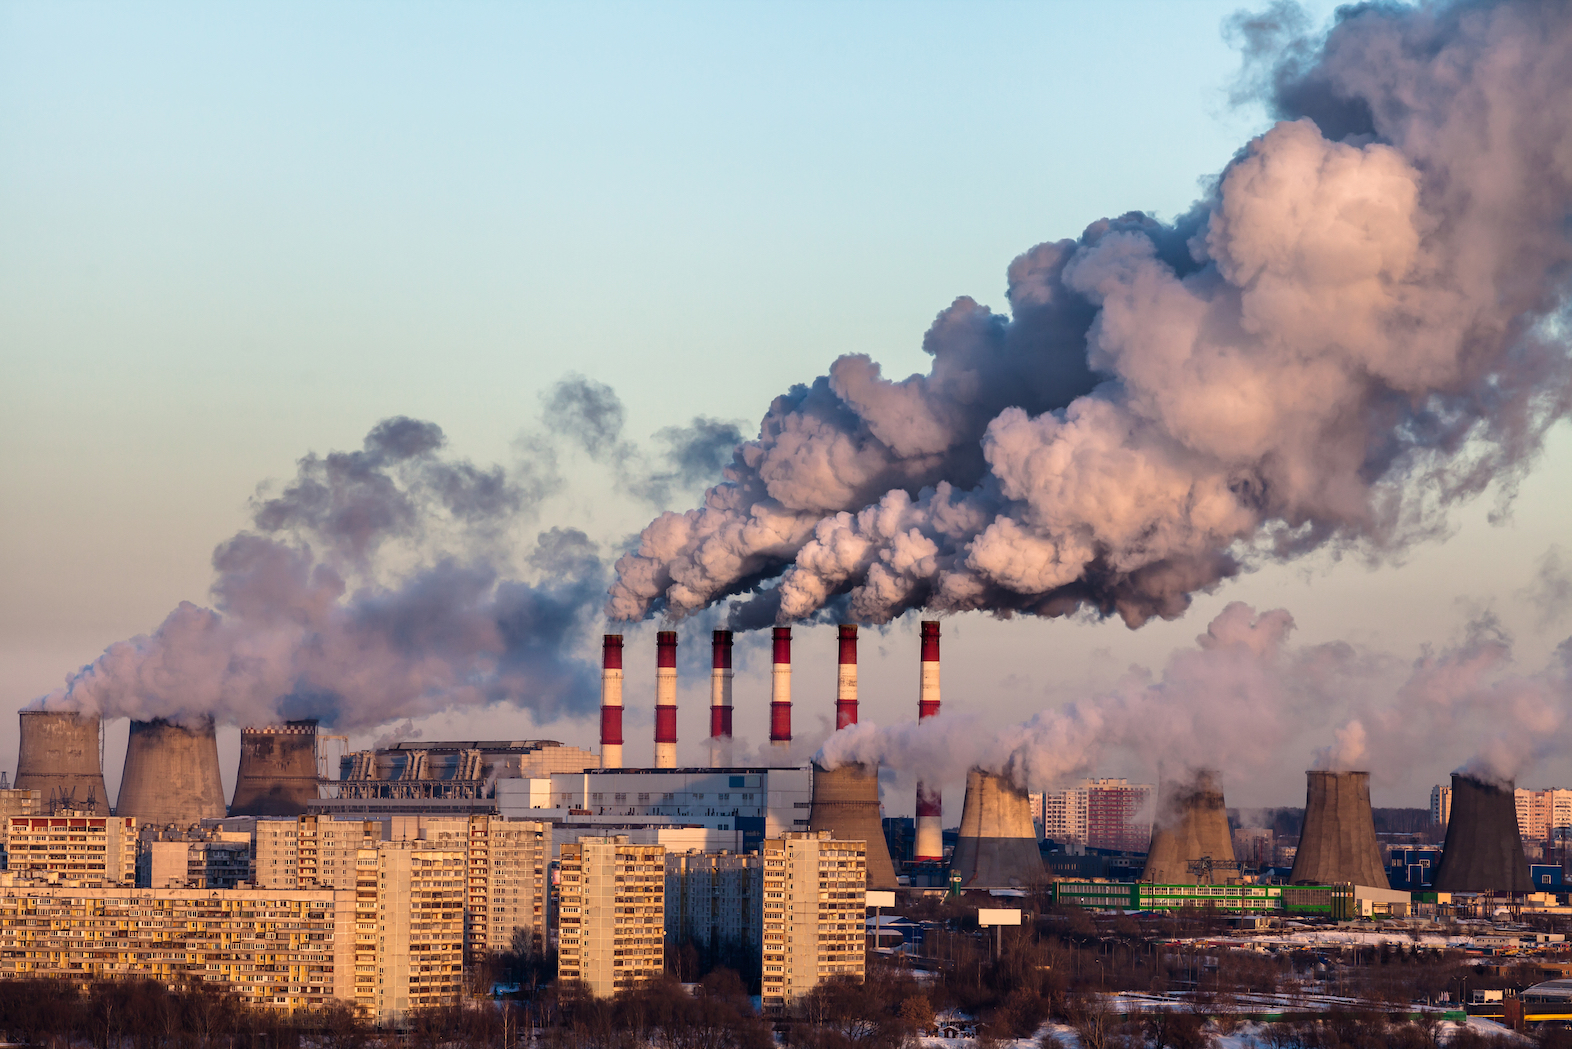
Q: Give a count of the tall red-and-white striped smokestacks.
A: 6